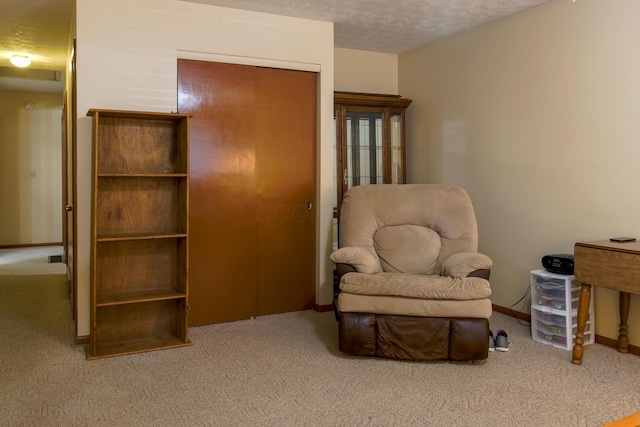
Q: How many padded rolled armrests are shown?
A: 2